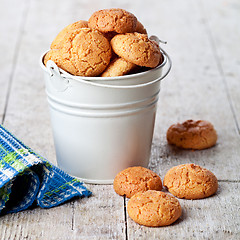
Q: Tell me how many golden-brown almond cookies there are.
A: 11